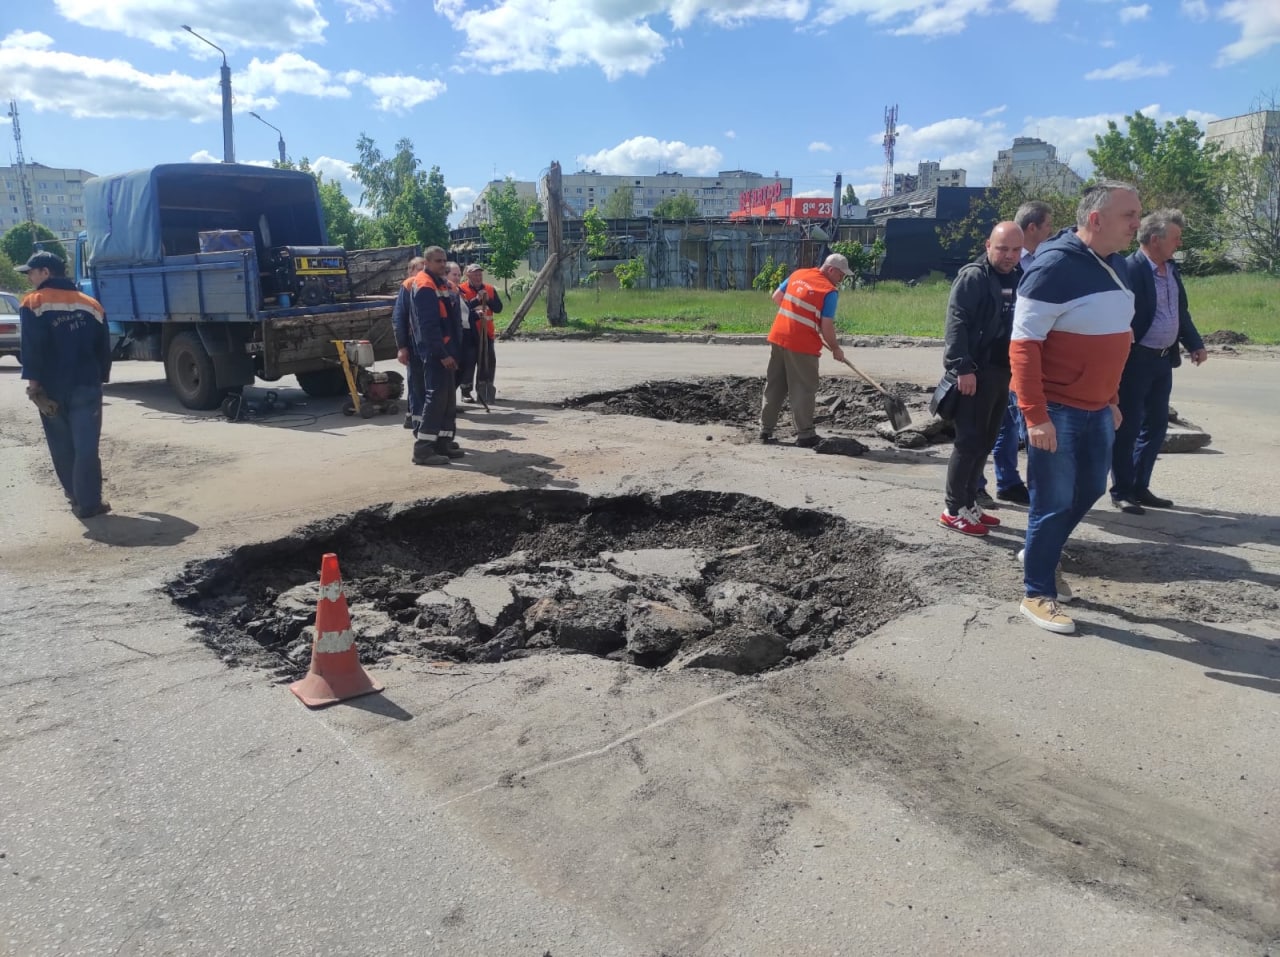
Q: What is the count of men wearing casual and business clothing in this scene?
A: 4